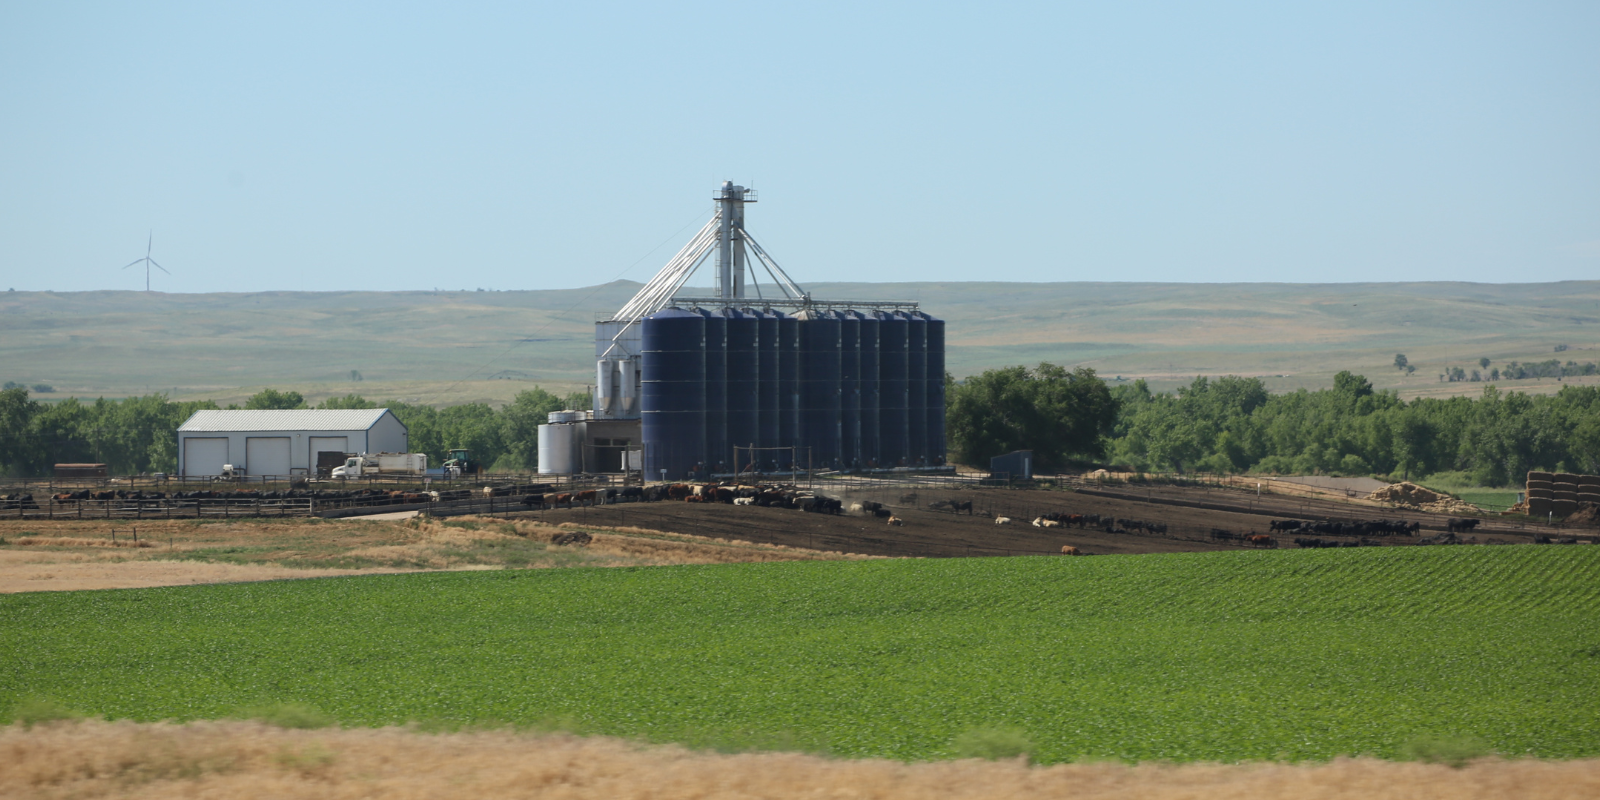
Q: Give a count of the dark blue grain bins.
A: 11